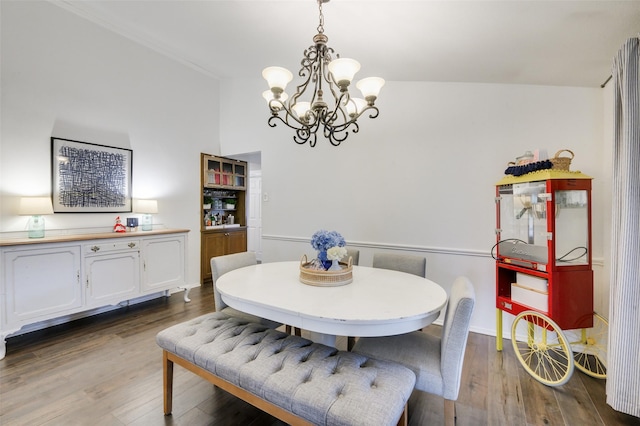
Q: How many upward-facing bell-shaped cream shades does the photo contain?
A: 6